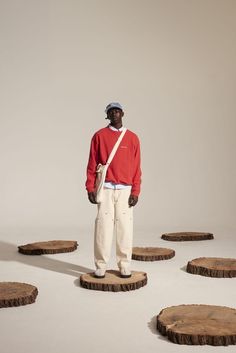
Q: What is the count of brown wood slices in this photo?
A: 7